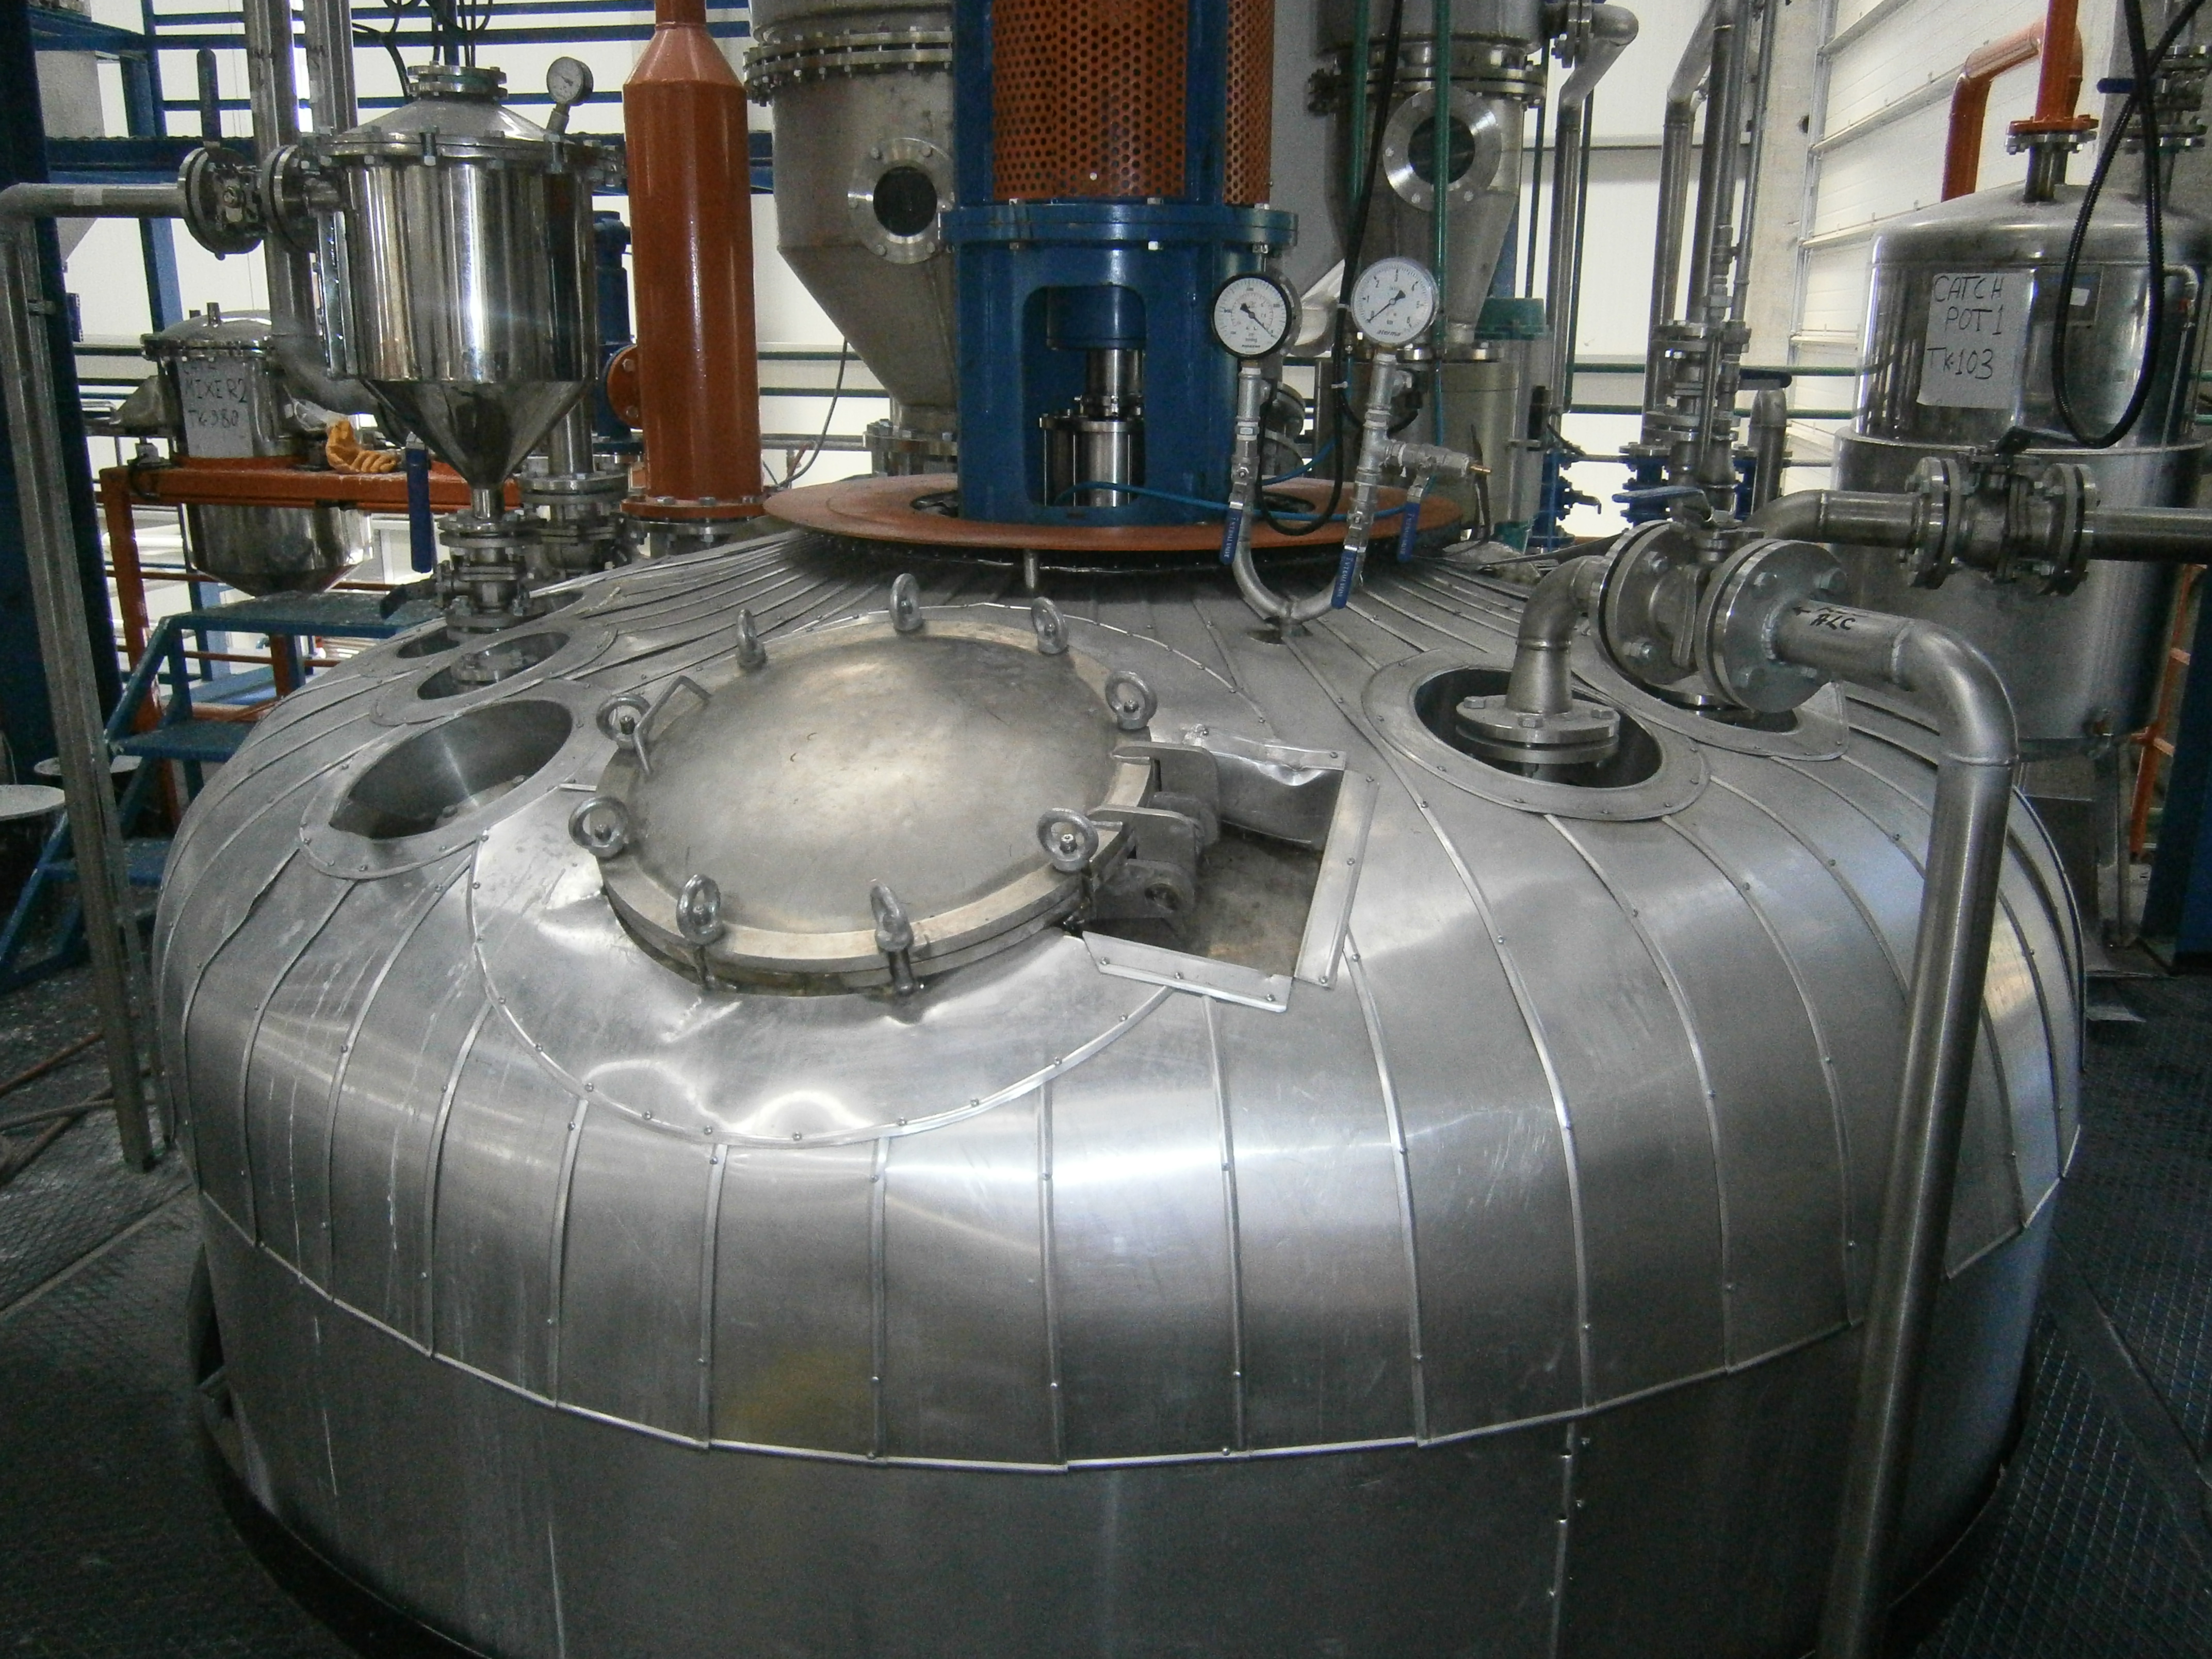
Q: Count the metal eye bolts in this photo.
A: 9